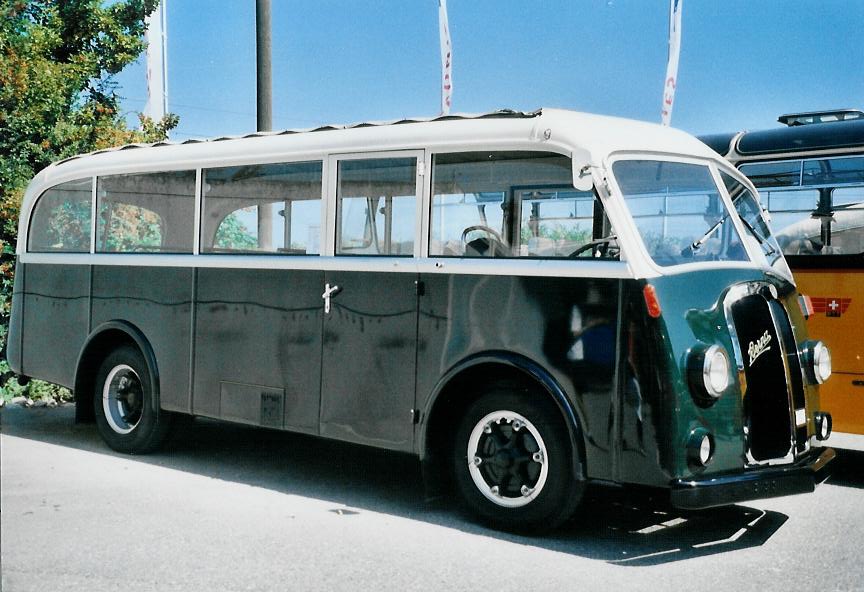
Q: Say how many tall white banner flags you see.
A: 3